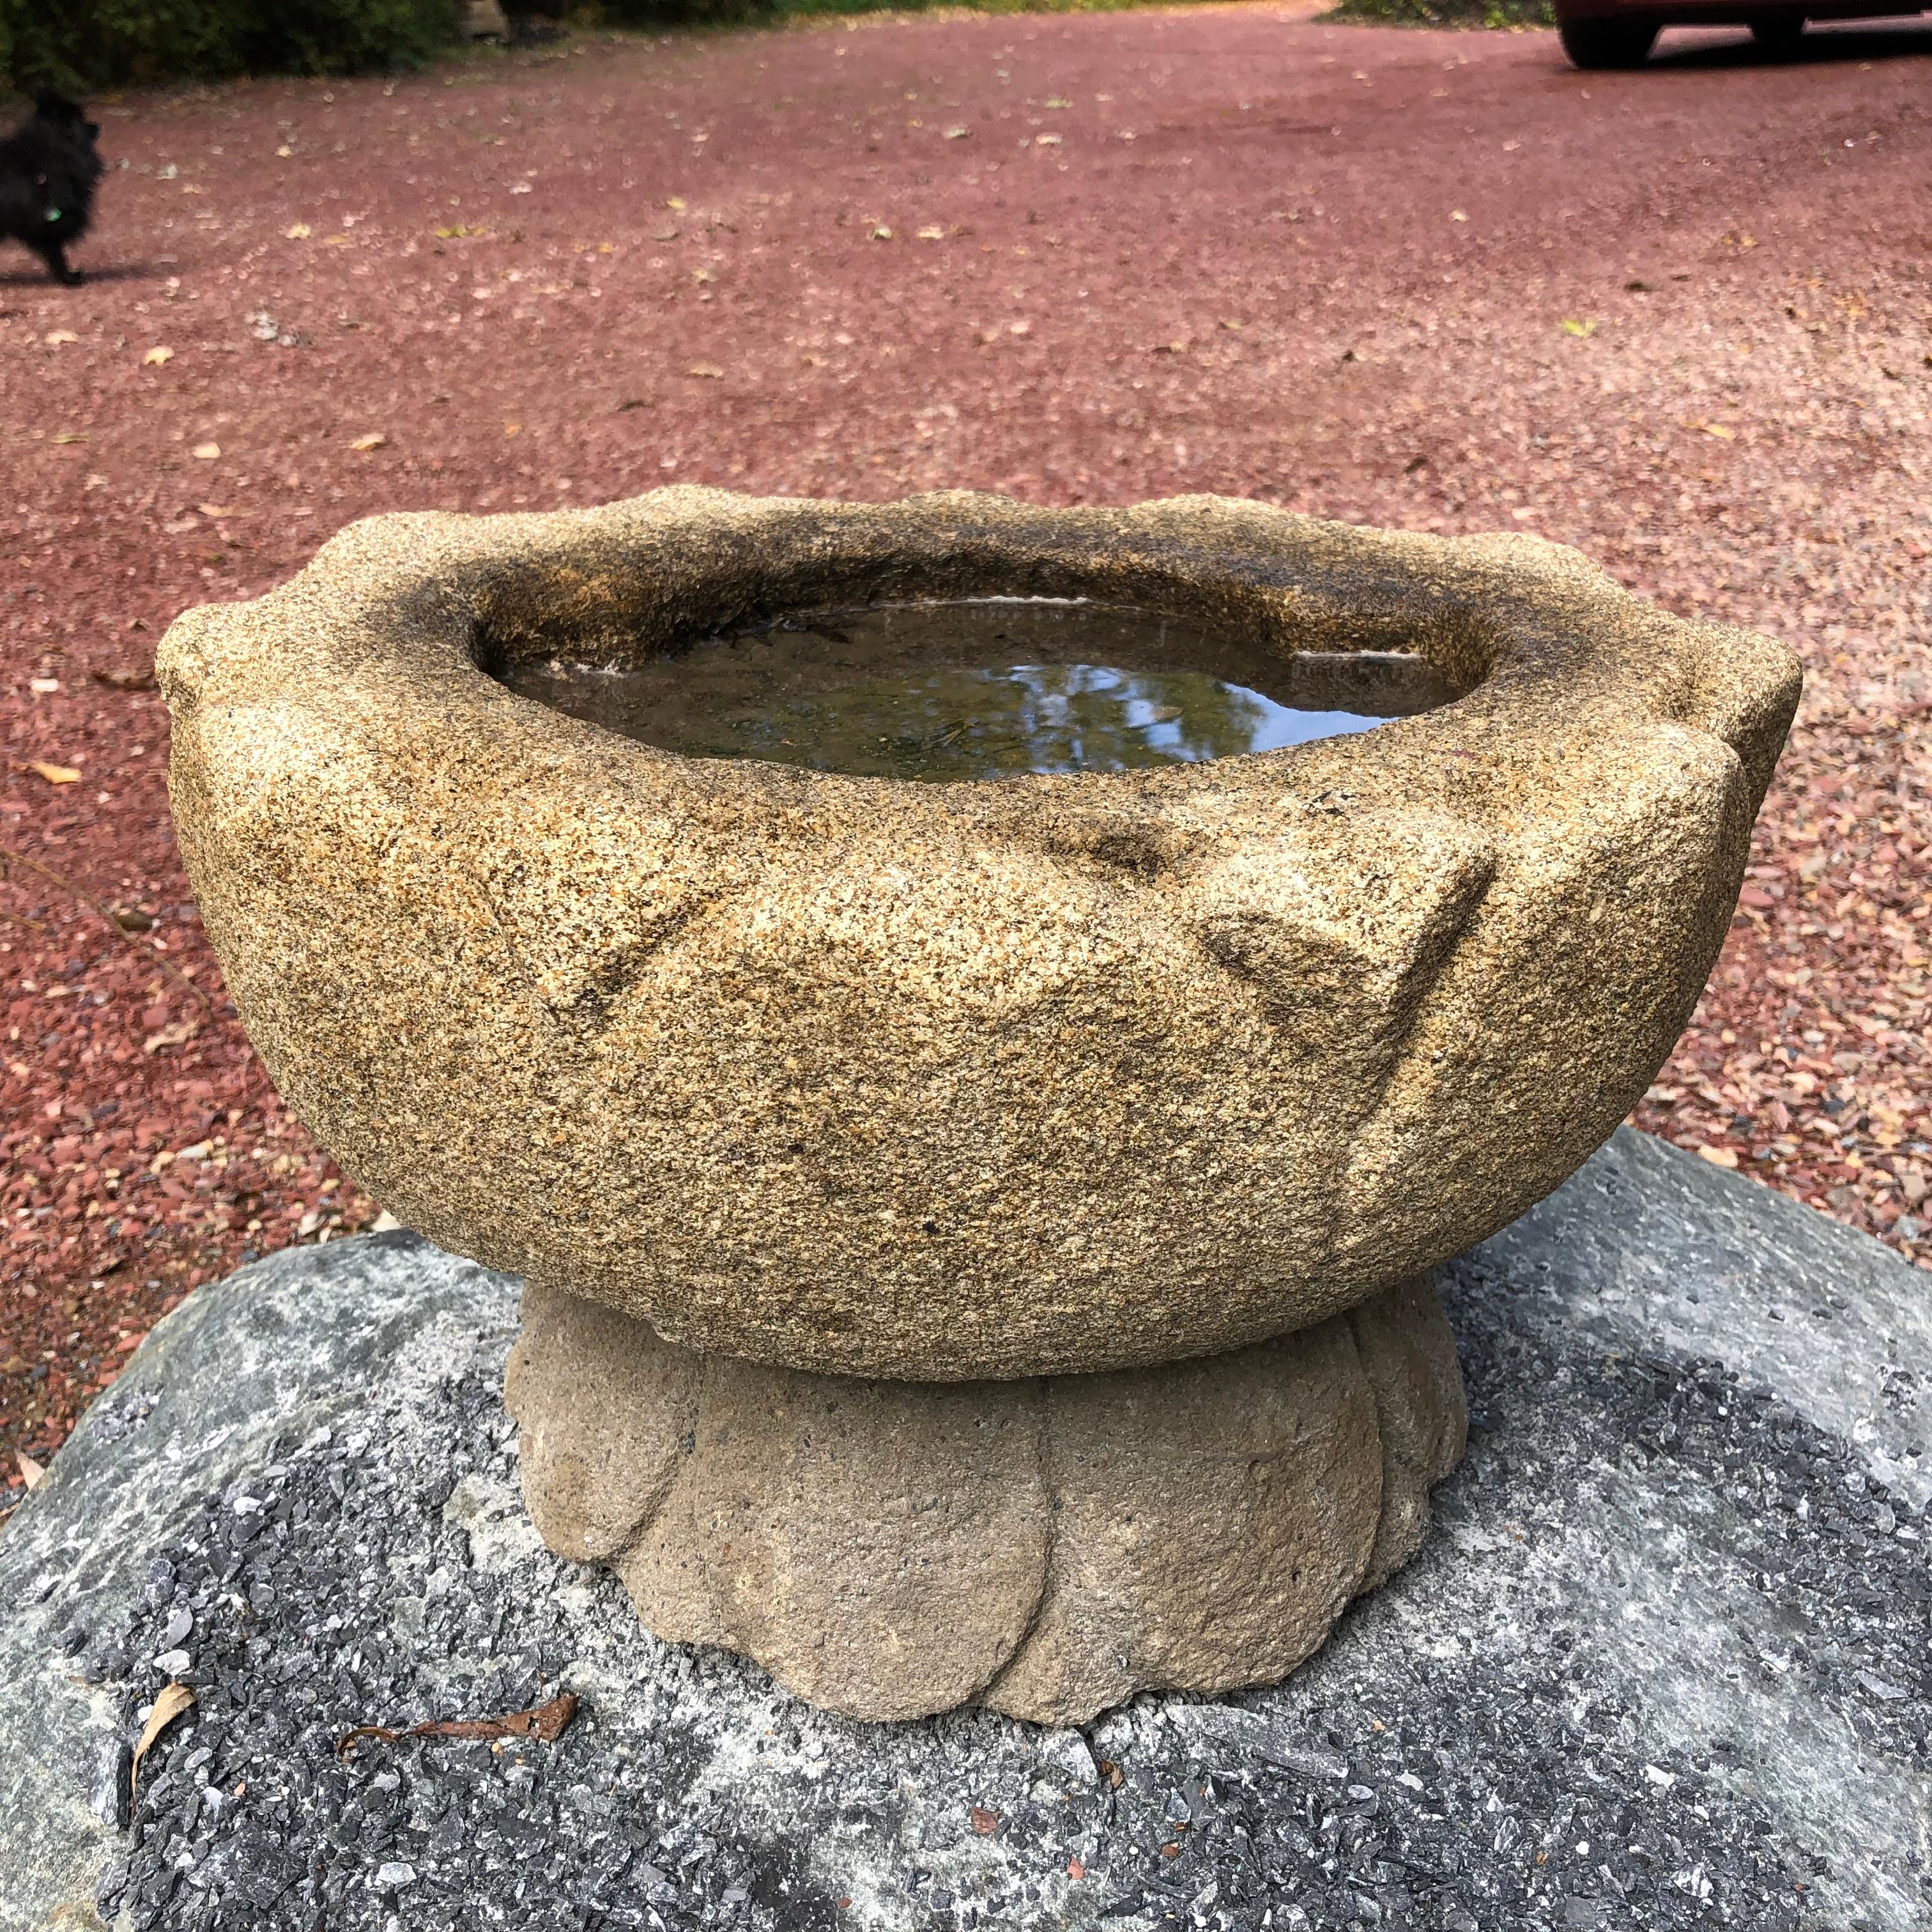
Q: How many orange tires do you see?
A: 0